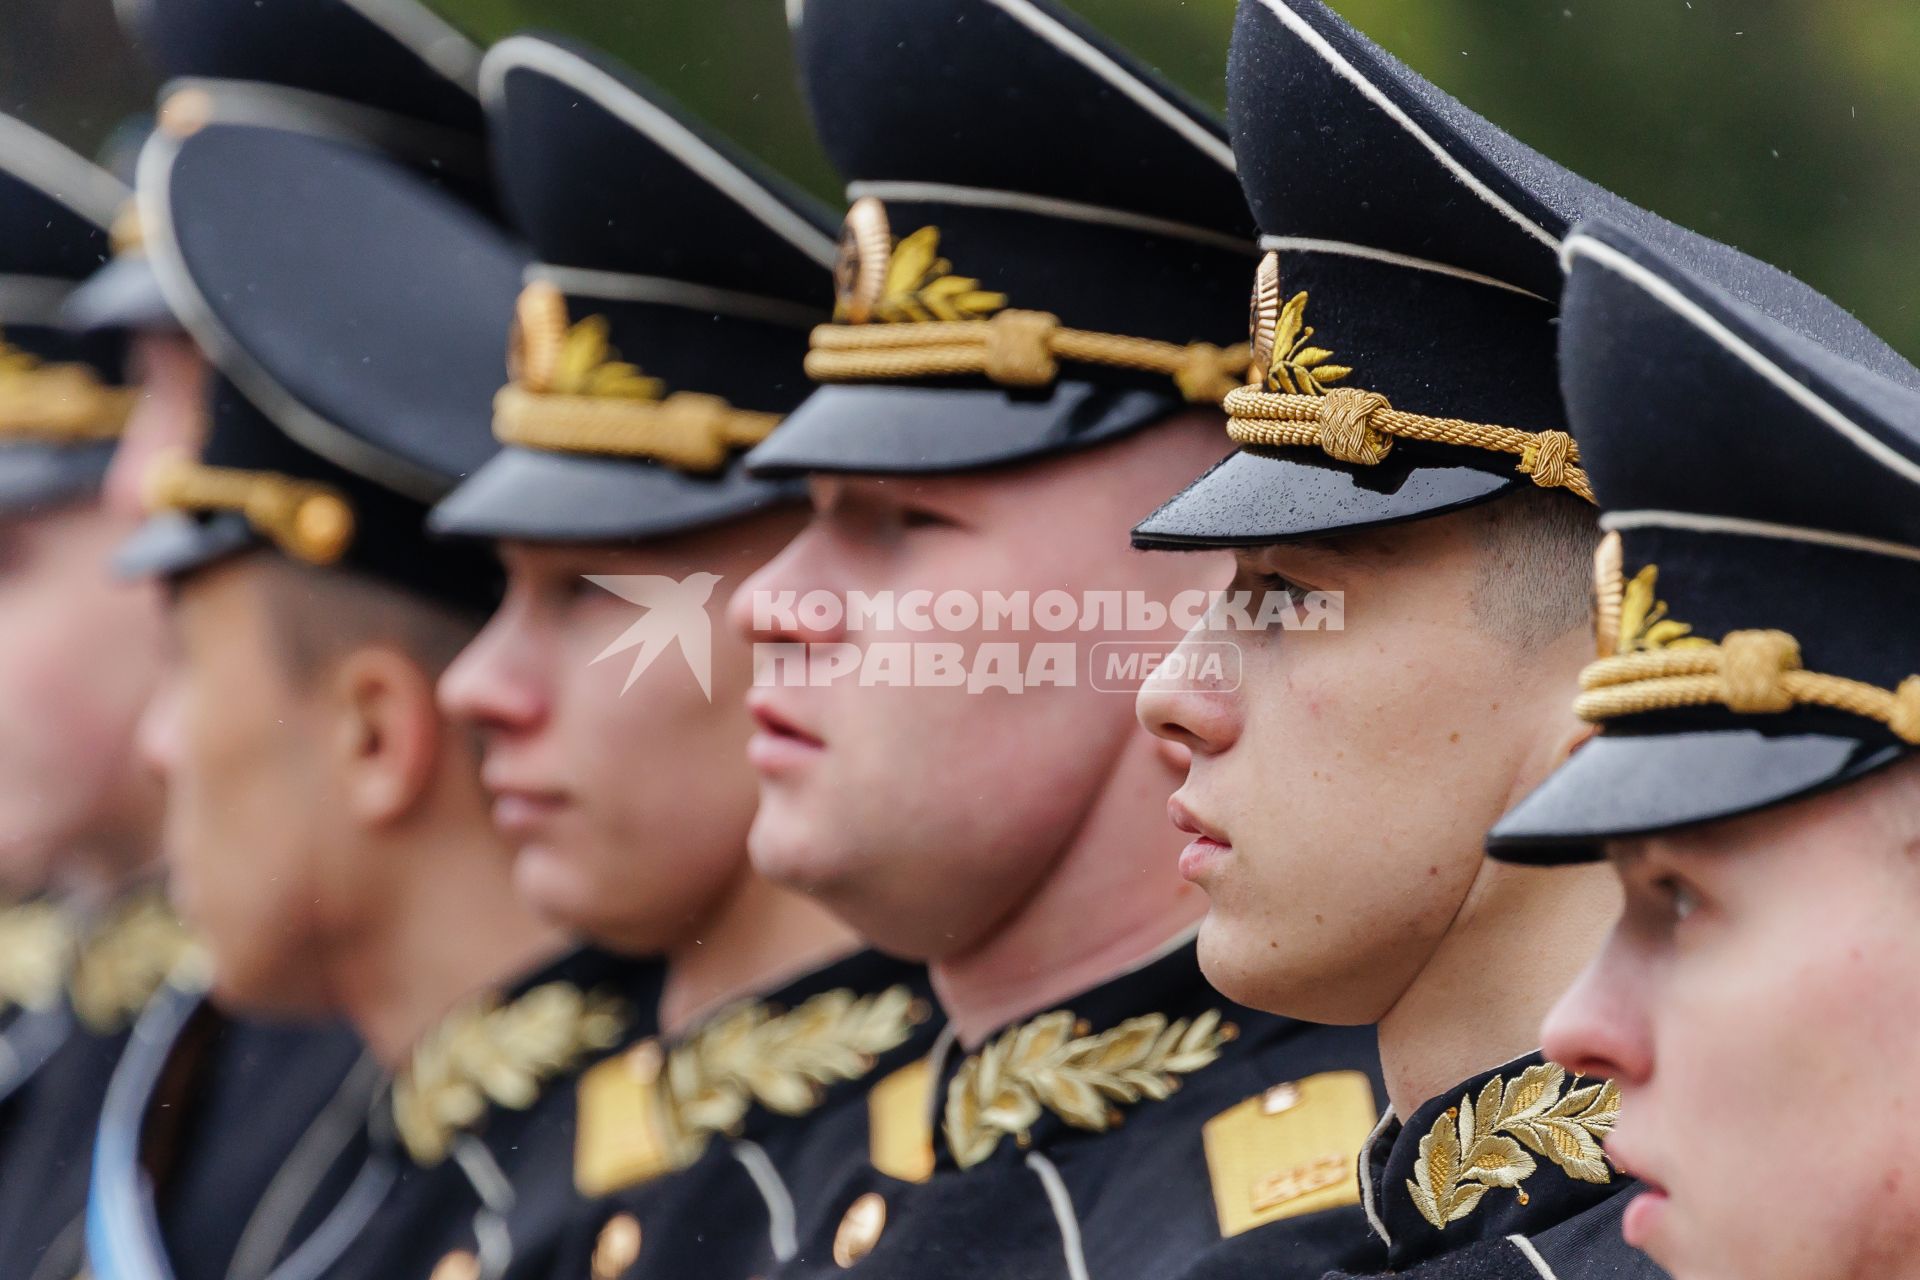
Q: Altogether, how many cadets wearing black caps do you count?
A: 7